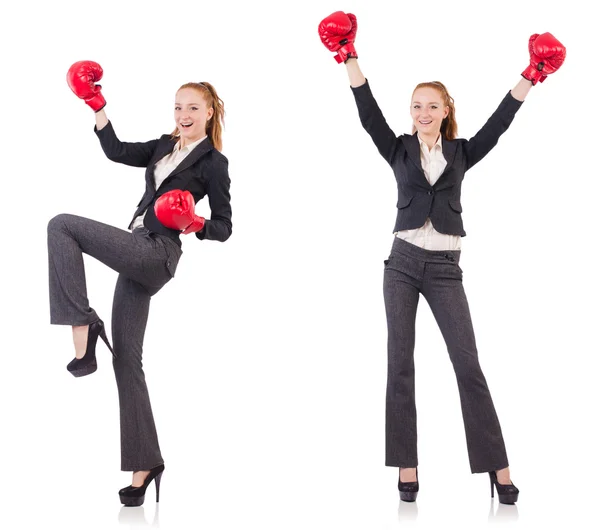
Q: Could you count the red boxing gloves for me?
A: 4